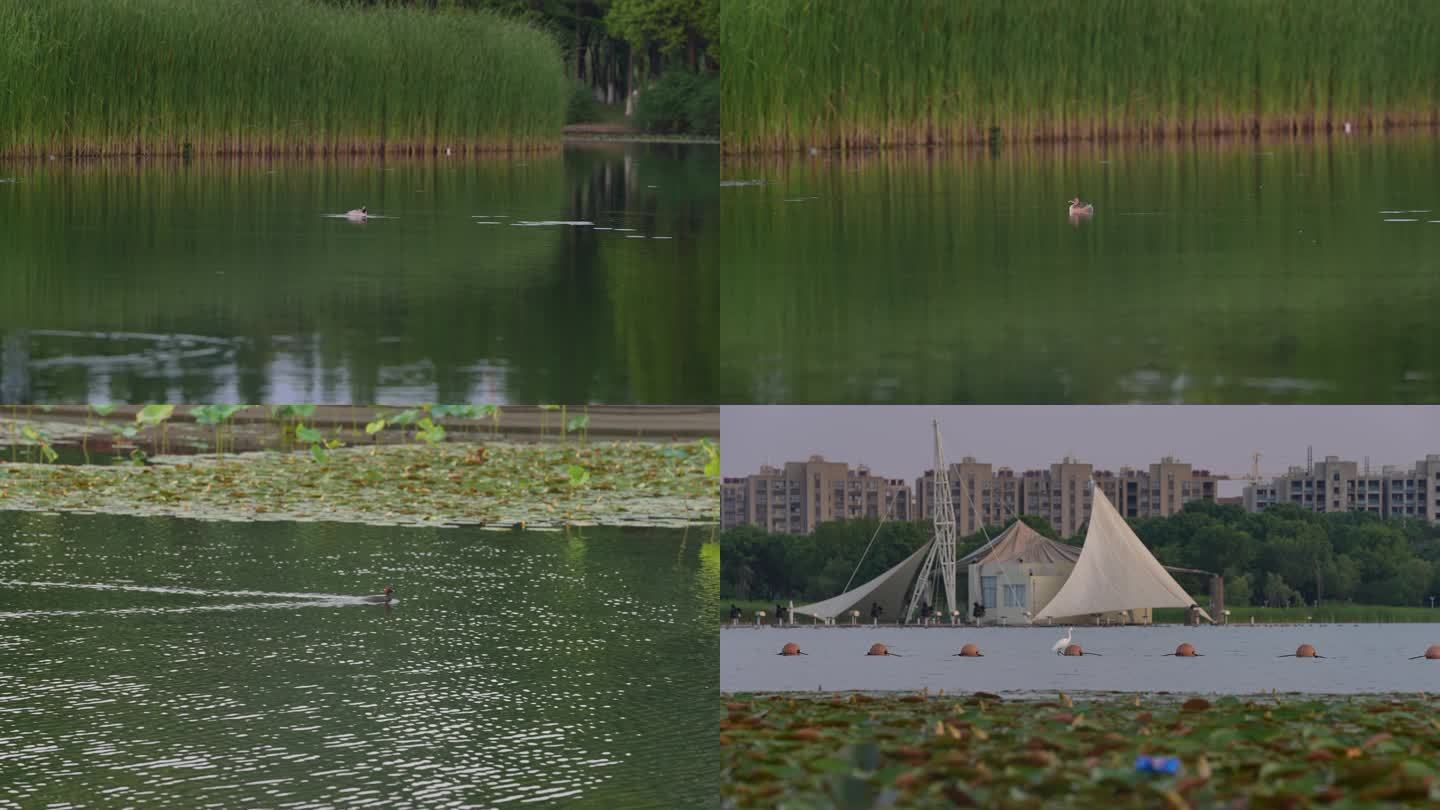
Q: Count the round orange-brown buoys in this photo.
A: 7